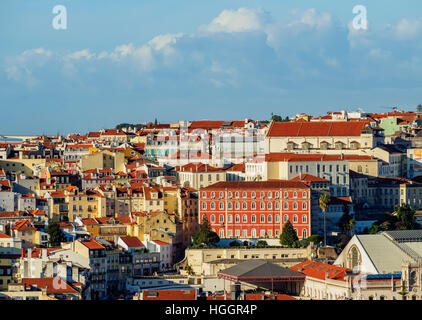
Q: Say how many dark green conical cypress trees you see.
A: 2